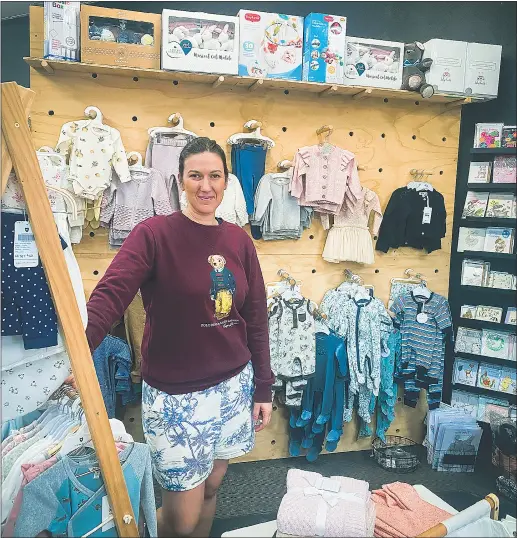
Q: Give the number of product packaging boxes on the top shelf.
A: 8